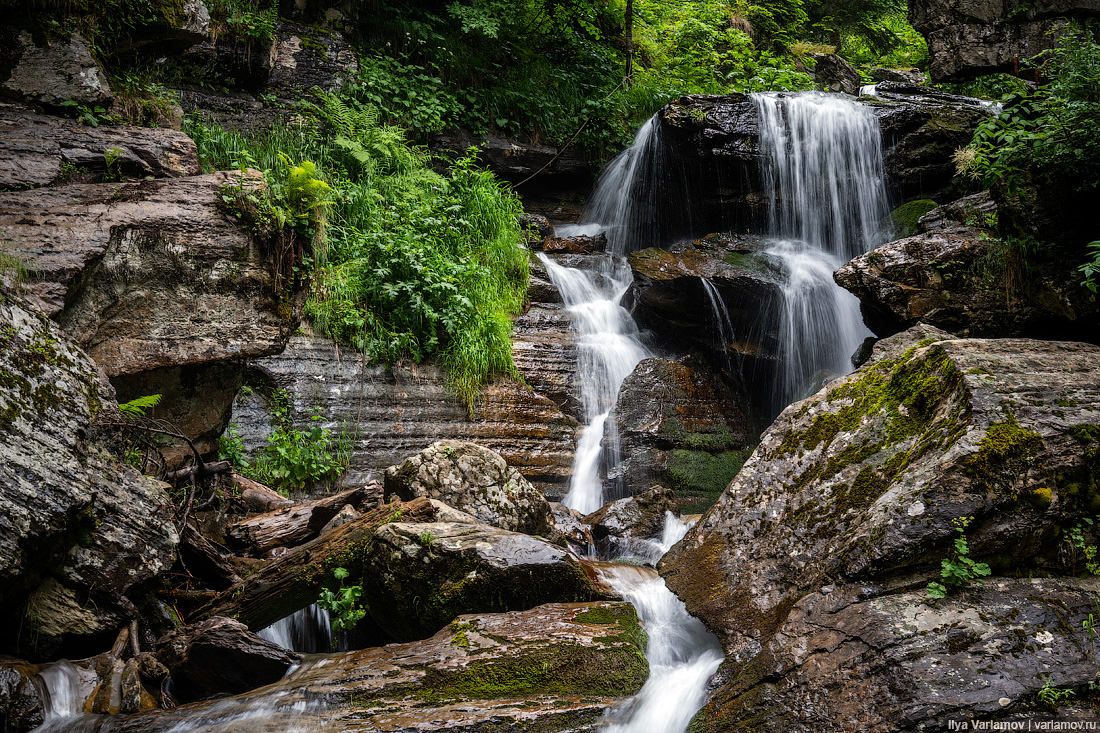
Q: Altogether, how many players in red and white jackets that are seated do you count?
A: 0